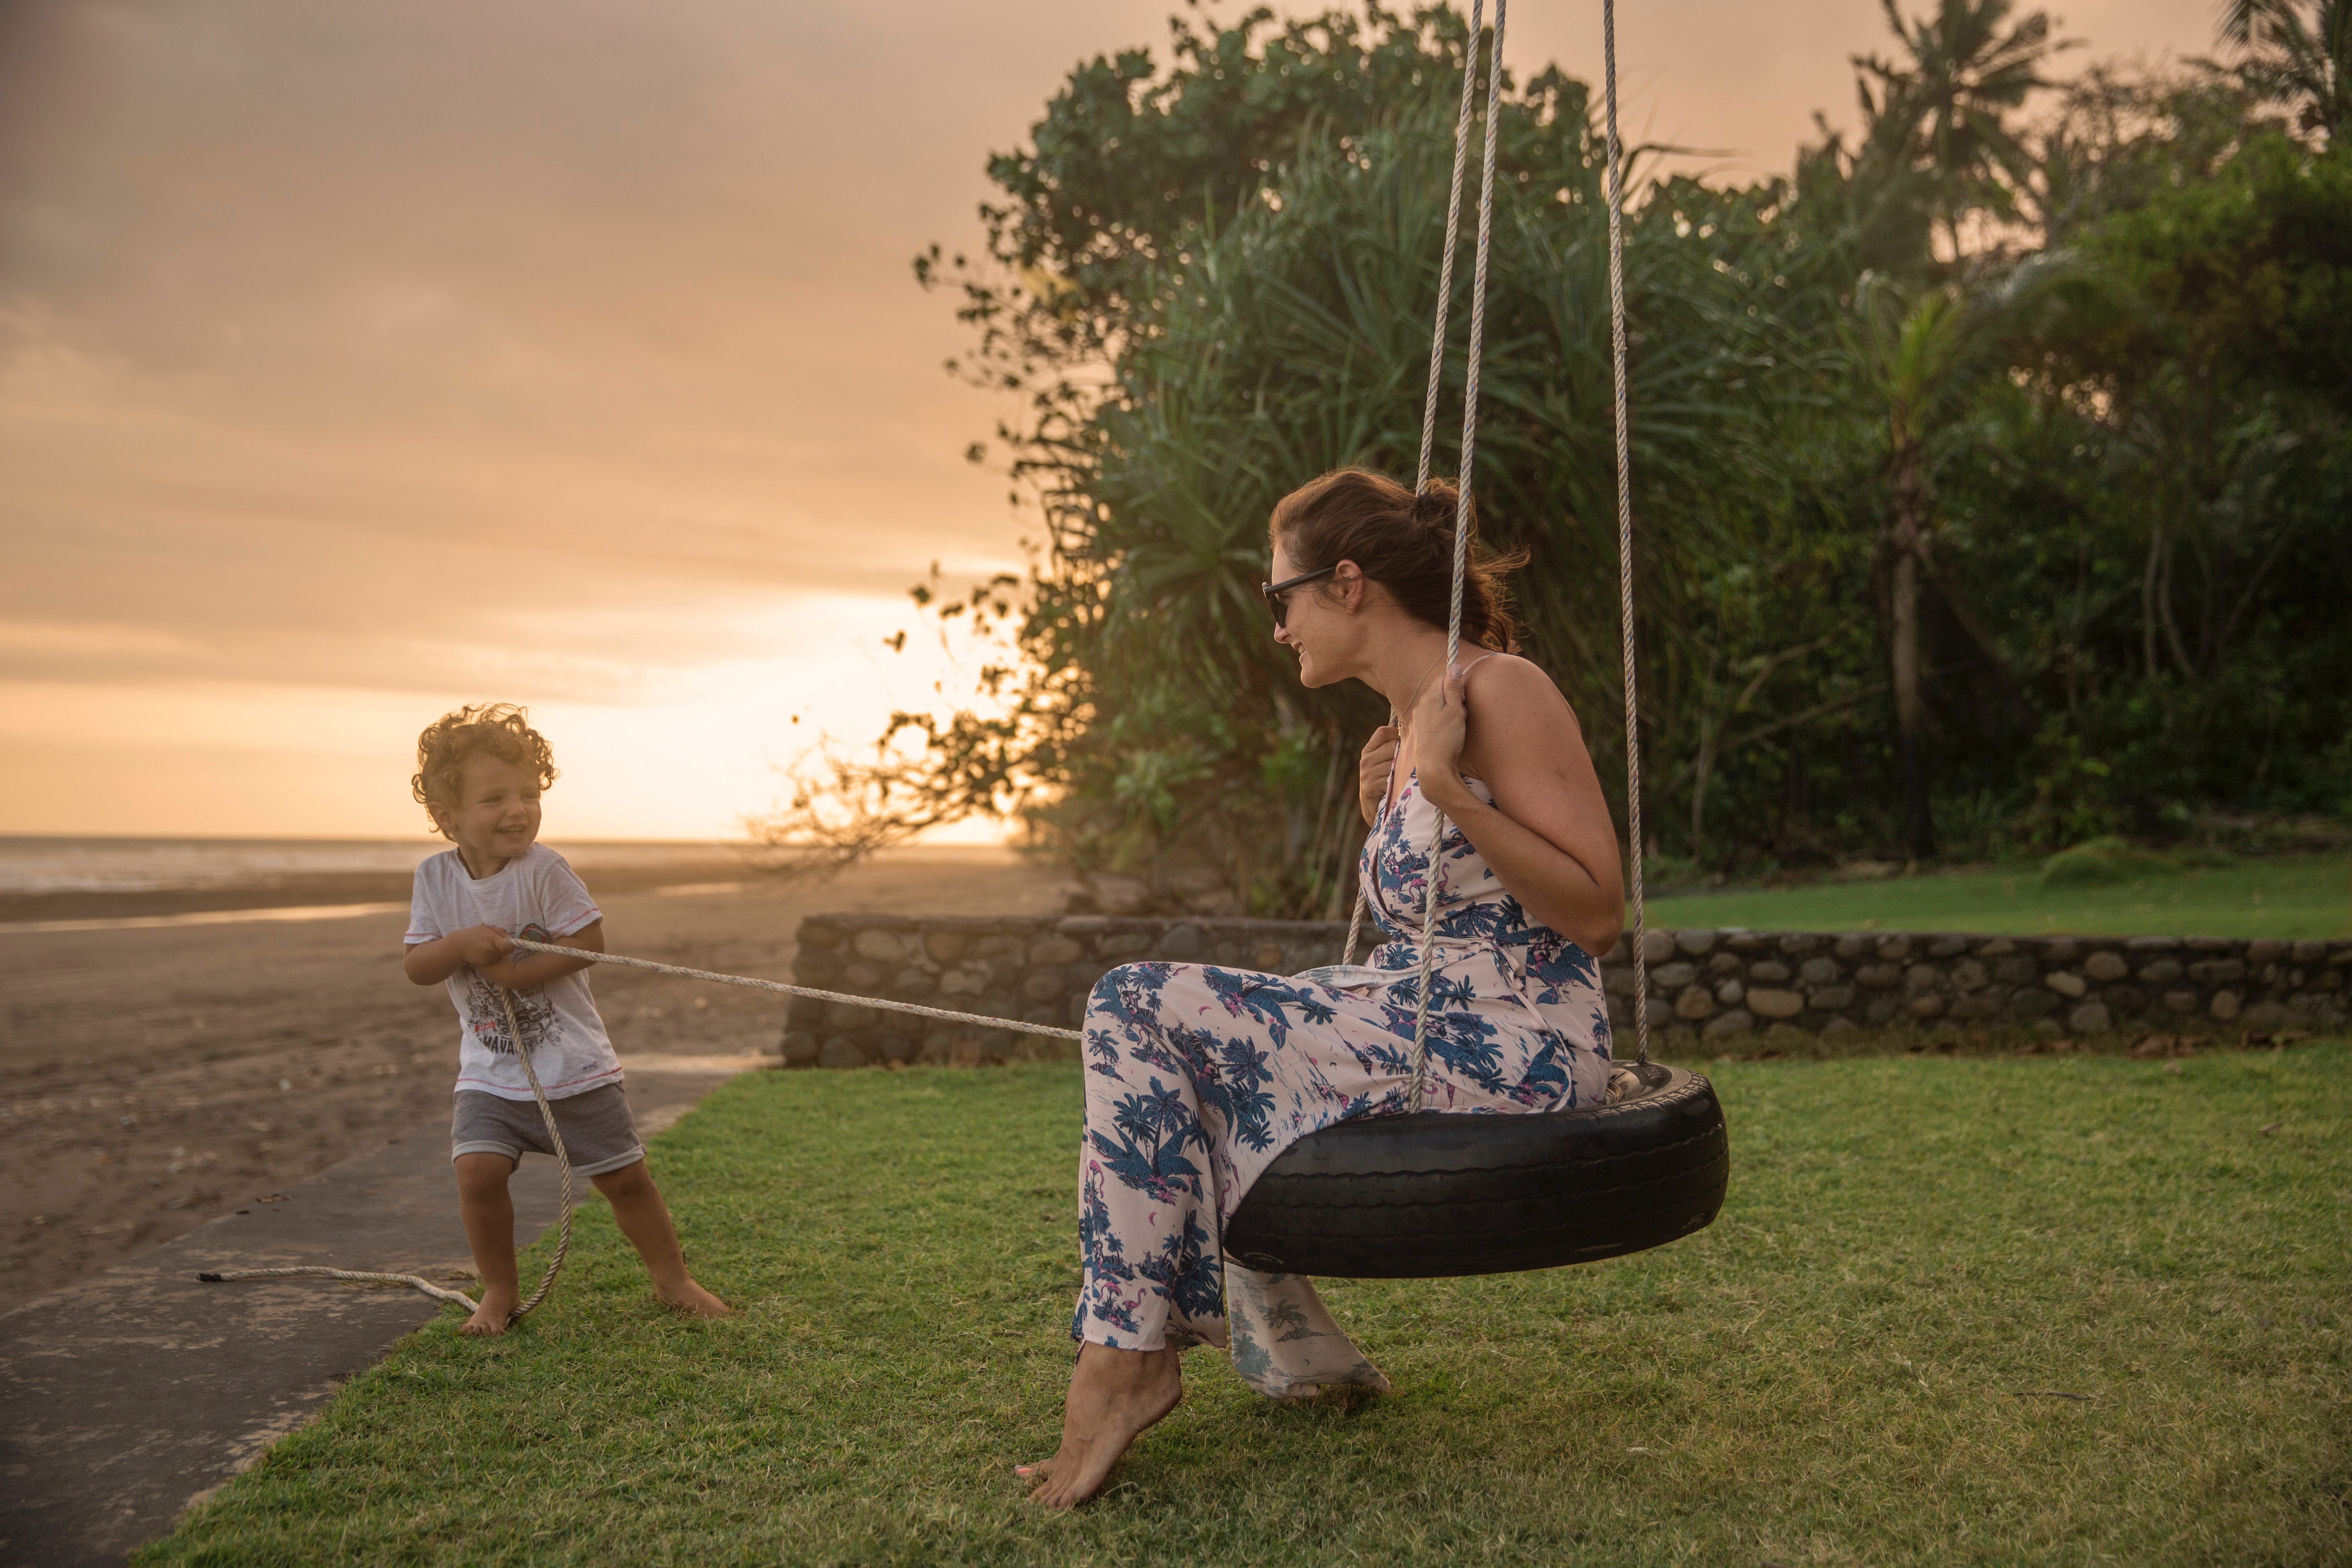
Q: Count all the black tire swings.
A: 1